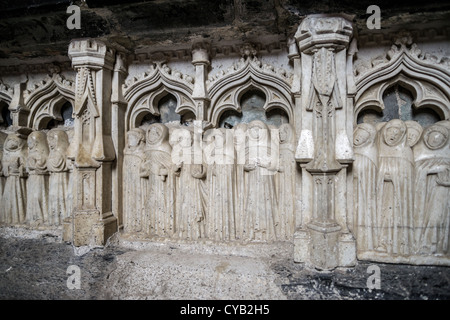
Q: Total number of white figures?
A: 14